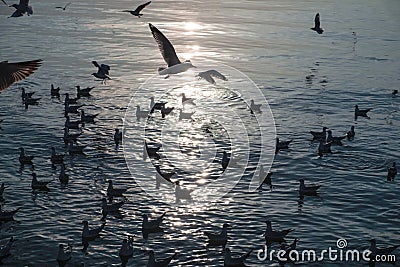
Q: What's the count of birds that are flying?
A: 8